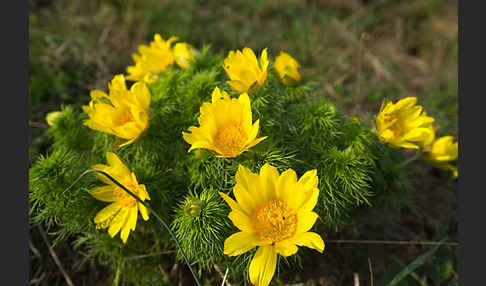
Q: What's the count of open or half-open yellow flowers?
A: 10